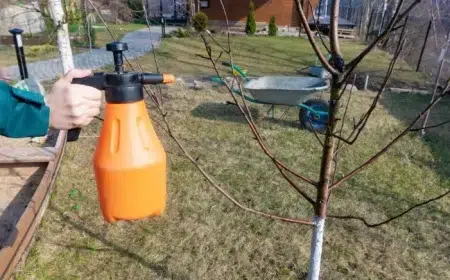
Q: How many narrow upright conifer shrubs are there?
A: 2